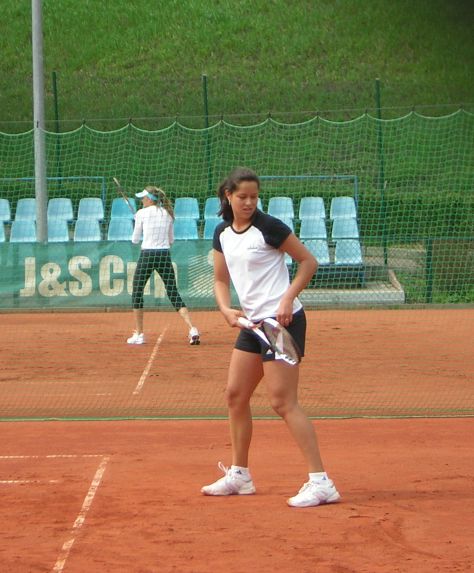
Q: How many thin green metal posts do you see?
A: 3